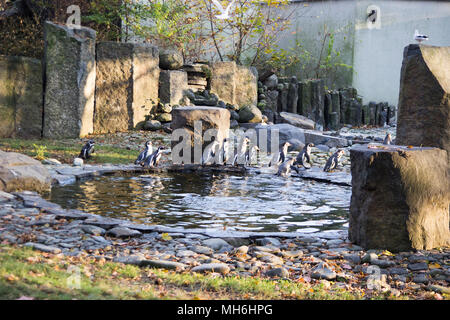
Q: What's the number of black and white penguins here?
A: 12